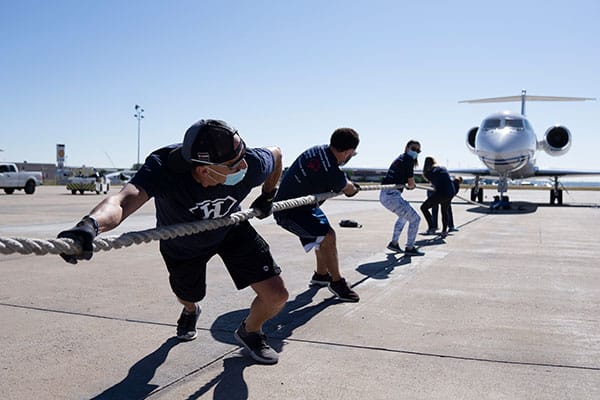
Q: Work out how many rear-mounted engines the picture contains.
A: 2